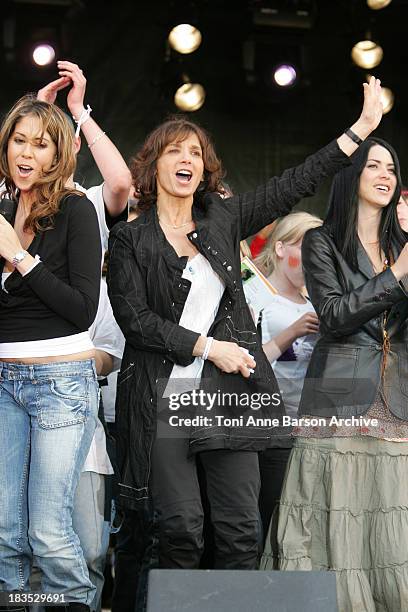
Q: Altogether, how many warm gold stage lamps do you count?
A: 5